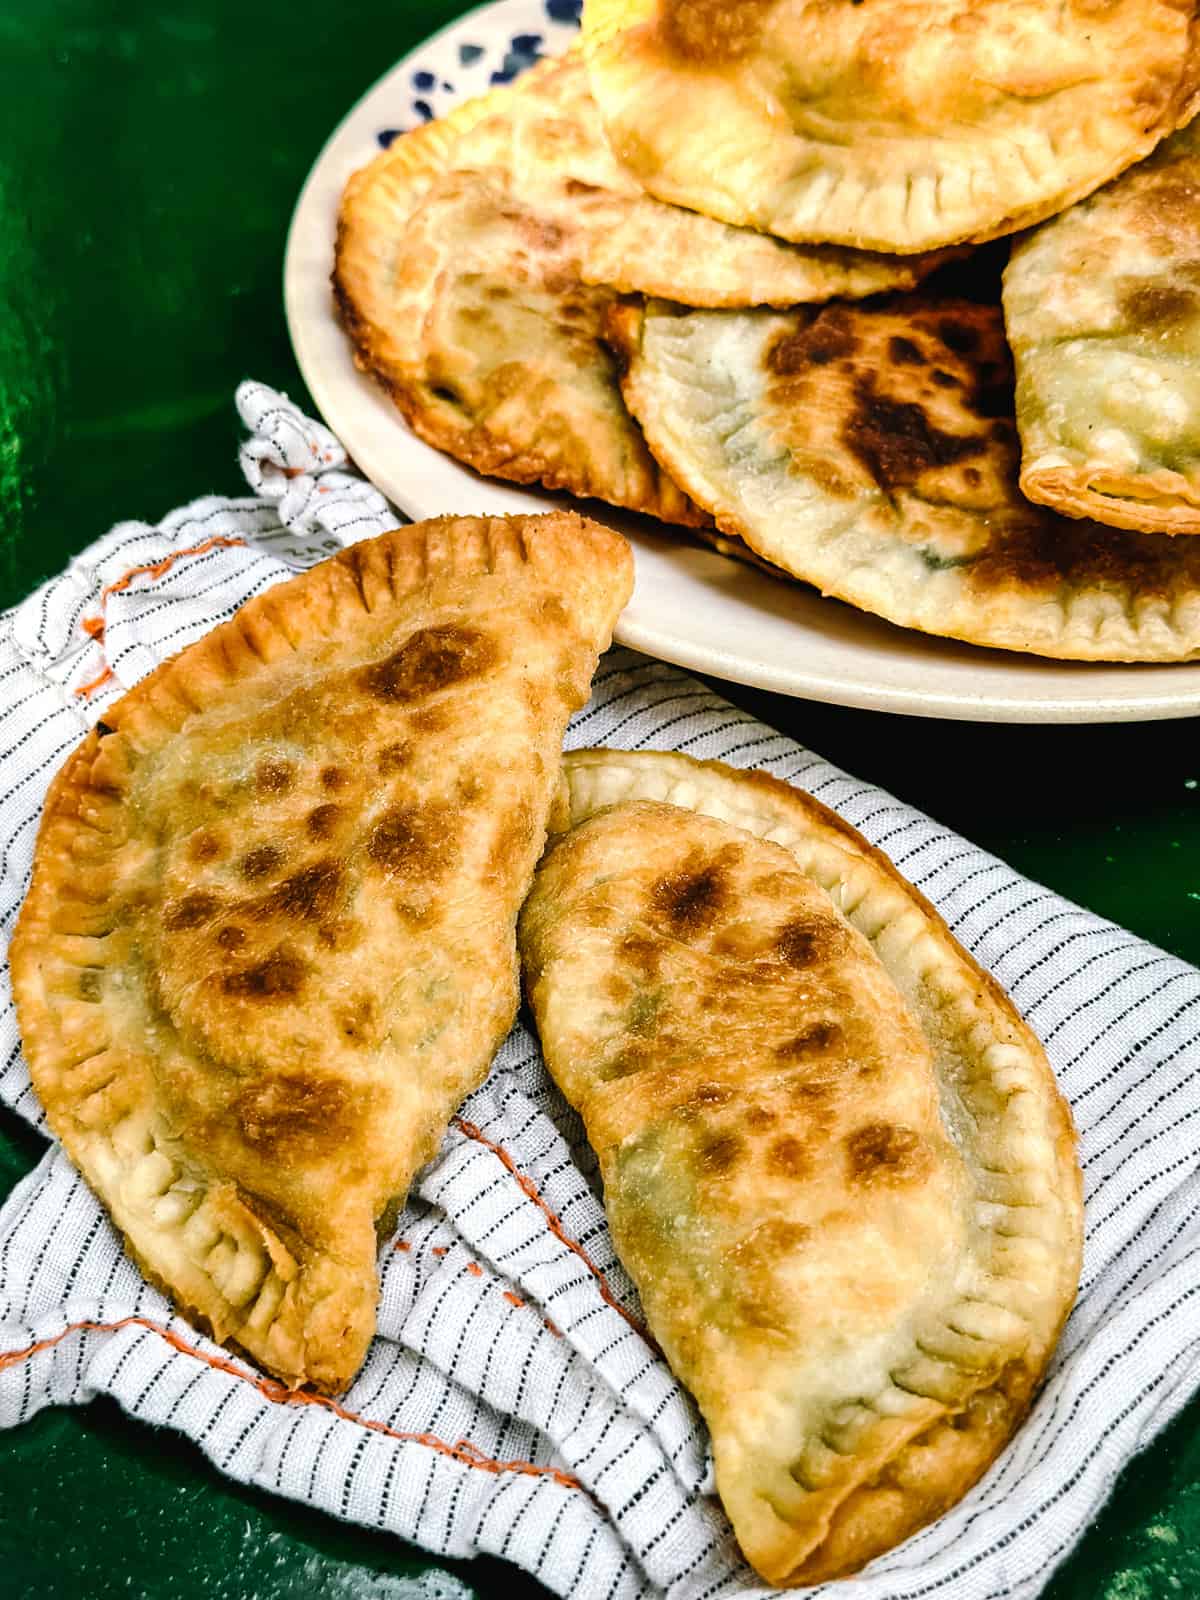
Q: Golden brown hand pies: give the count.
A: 7